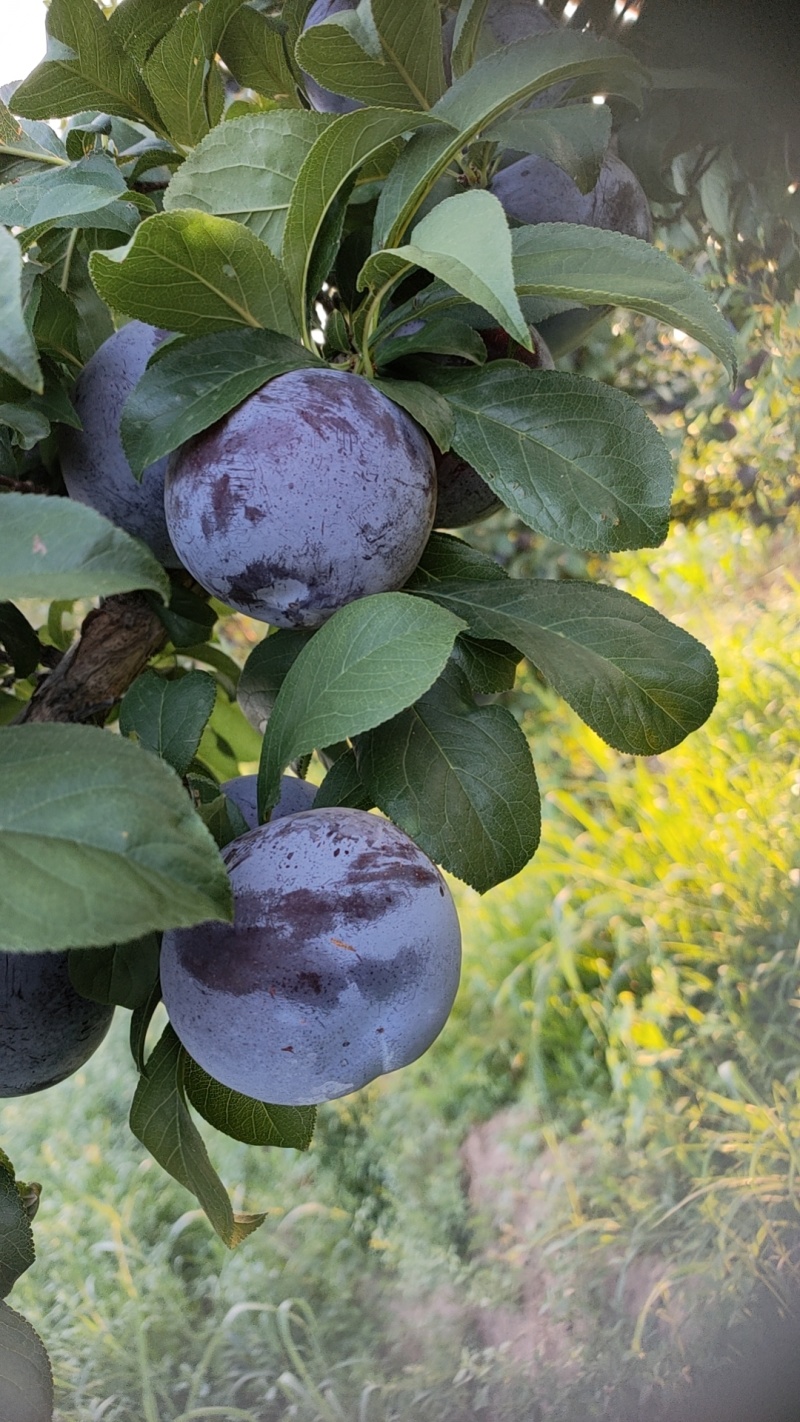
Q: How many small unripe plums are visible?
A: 0